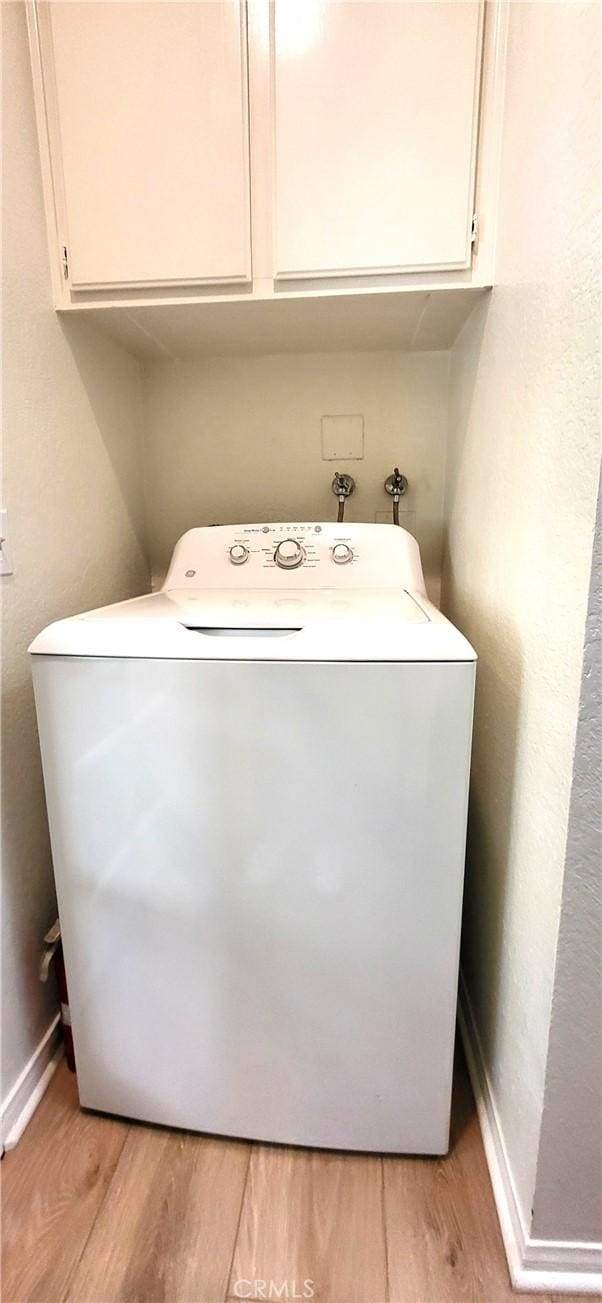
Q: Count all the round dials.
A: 3